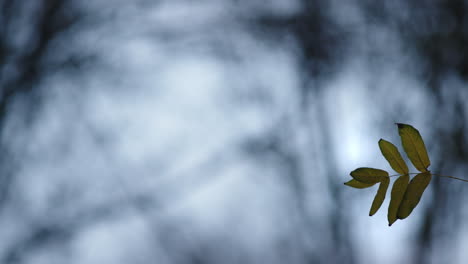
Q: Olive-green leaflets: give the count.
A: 7